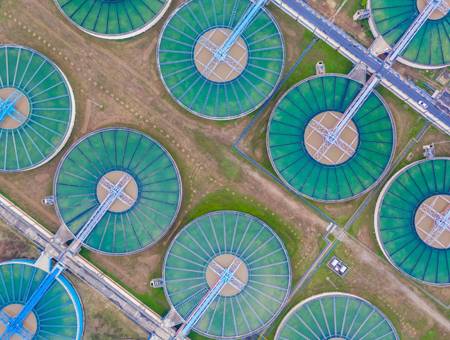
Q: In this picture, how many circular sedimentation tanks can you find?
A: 10